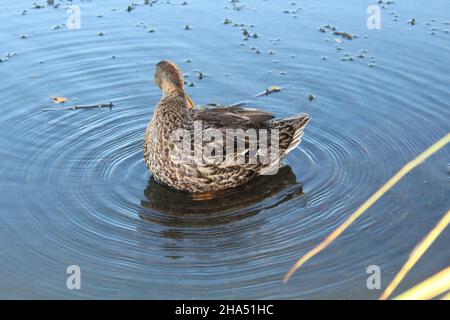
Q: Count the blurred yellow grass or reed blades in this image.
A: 3